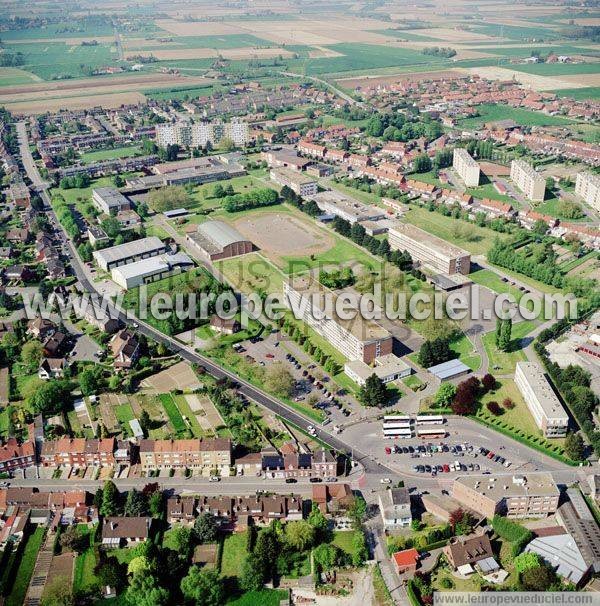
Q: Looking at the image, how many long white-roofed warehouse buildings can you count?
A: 2